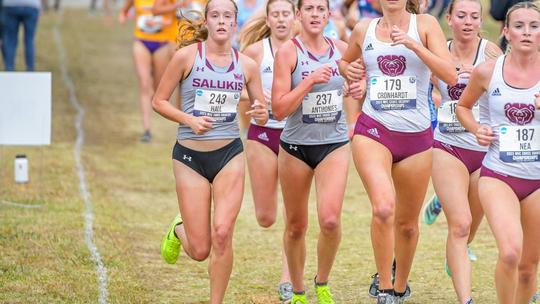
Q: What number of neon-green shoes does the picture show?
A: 3